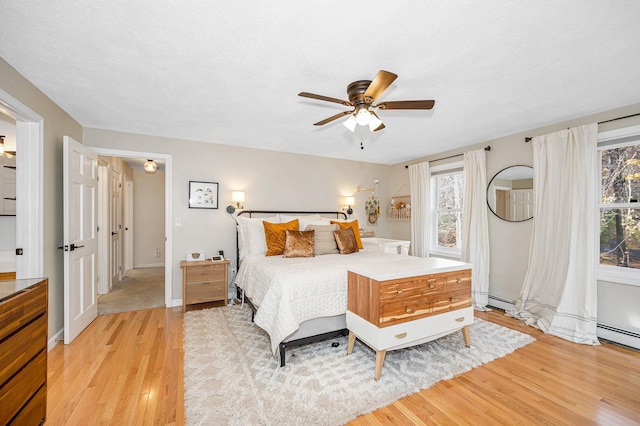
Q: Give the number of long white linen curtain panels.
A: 3